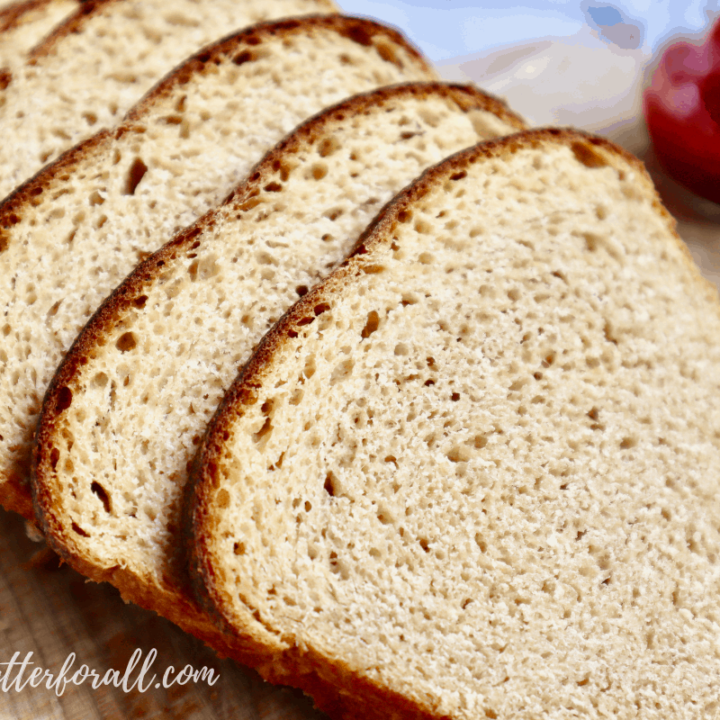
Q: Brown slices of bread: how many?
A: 5